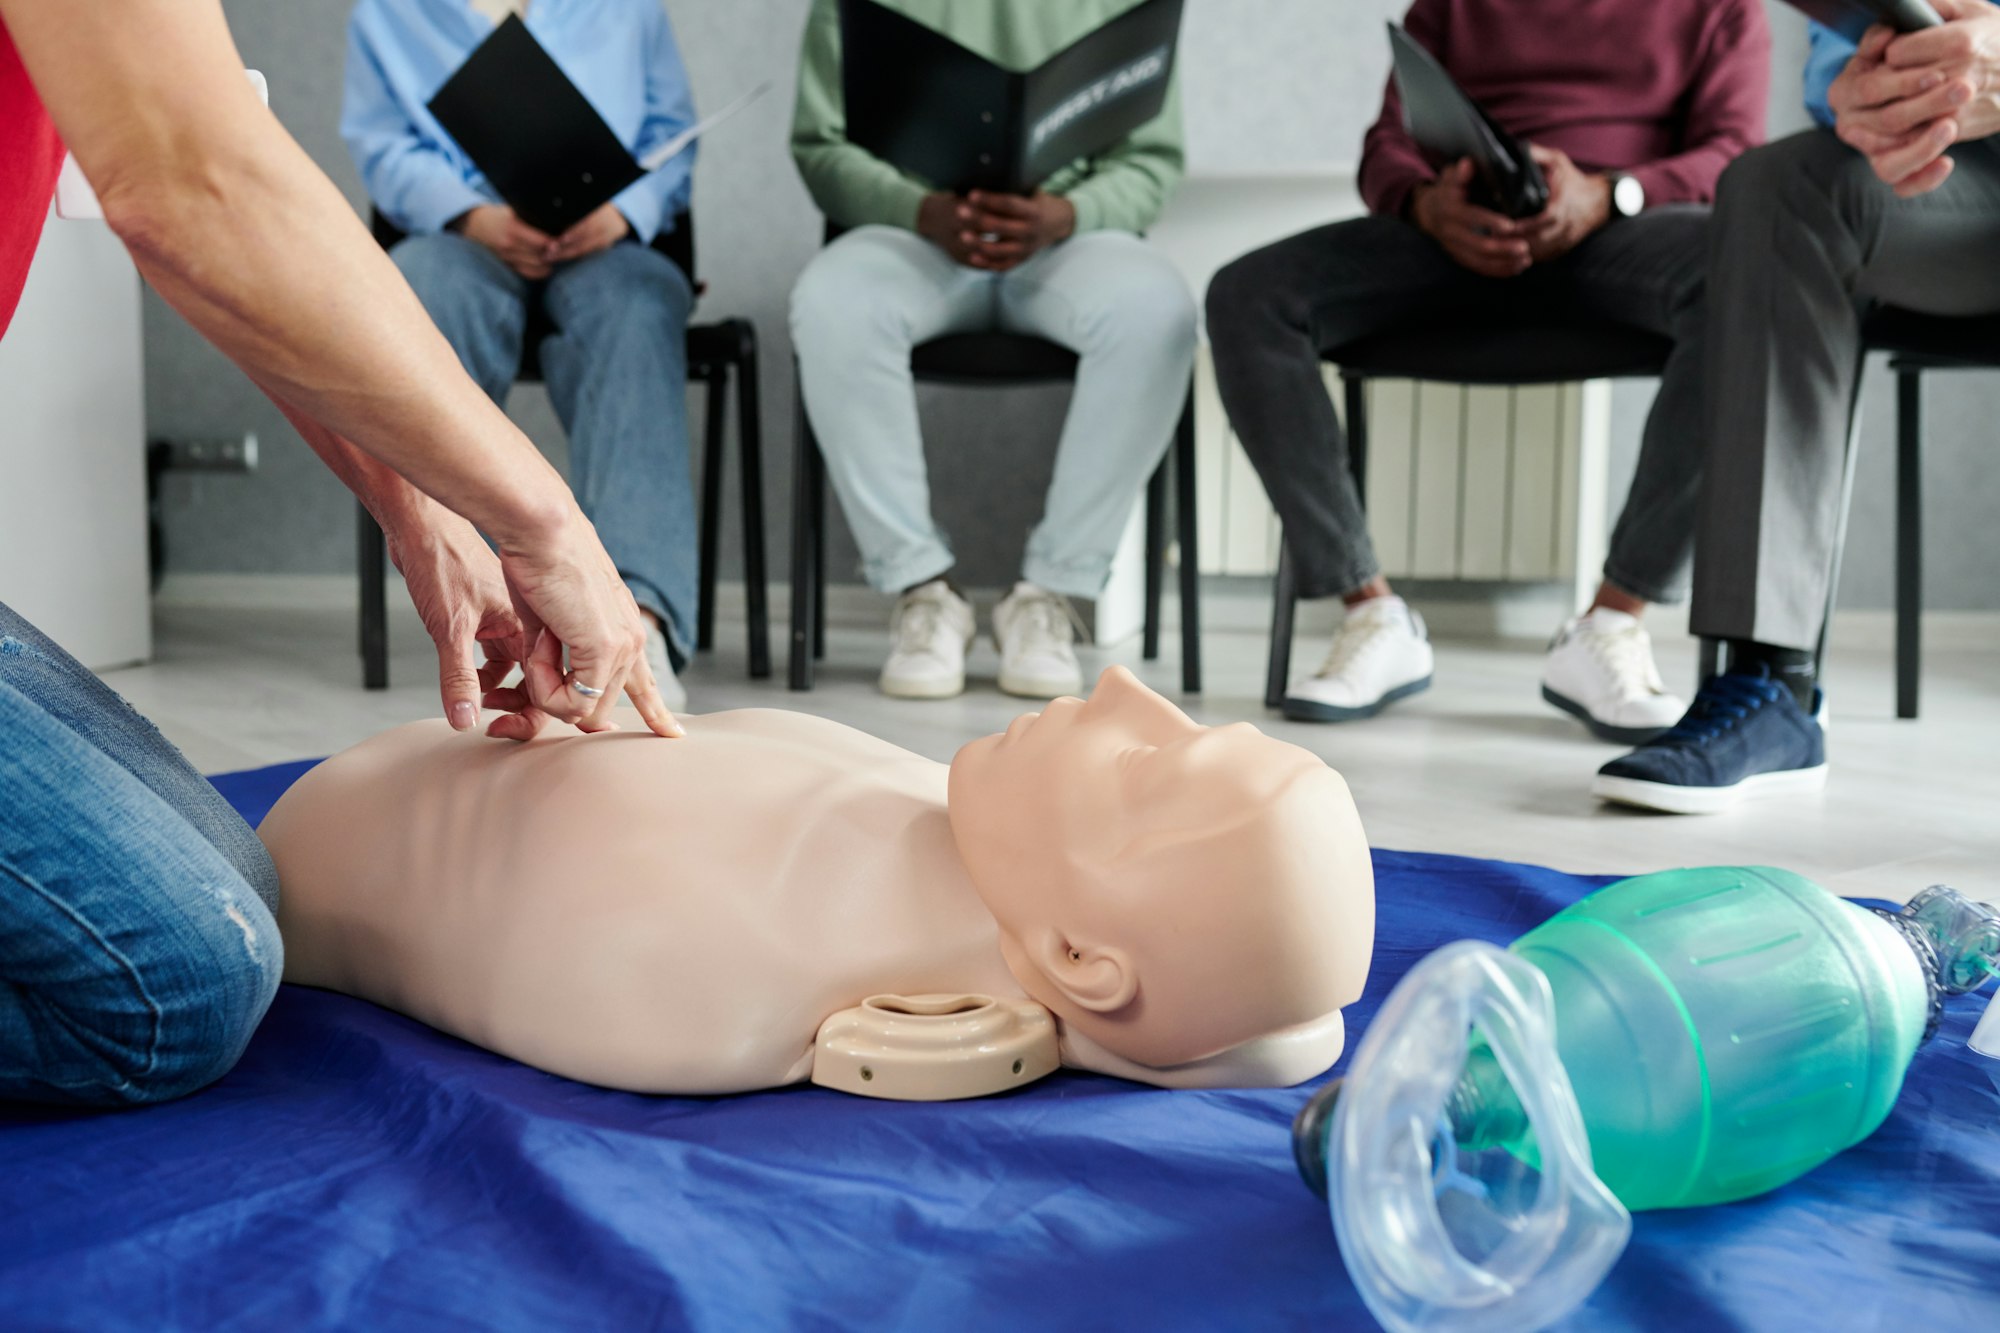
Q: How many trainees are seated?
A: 4